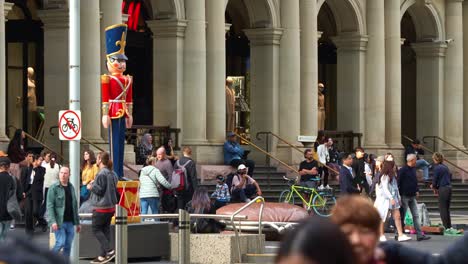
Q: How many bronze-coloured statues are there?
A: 3